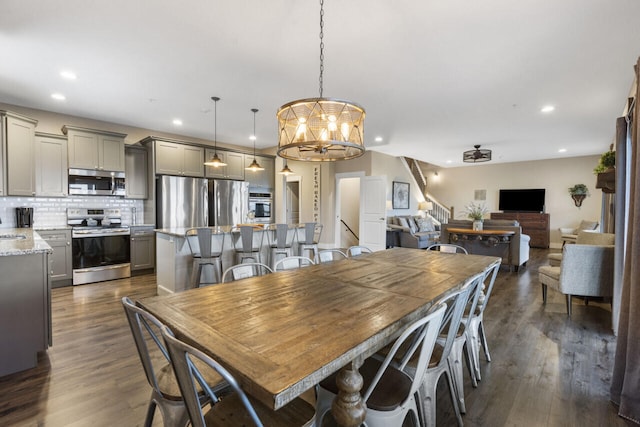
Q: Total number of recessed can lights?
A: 8